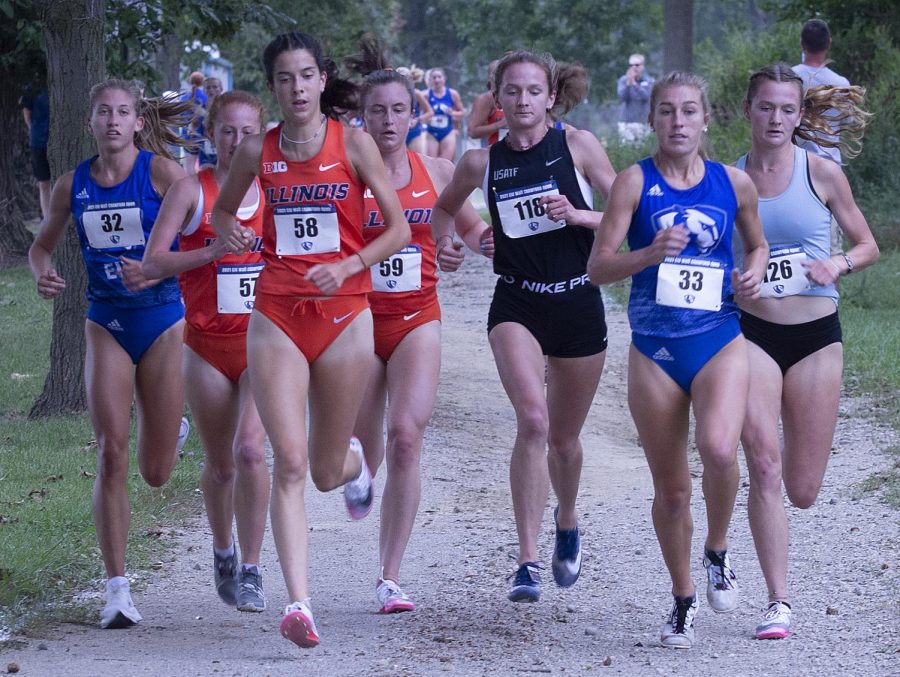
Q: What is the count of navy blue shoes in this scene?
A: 2